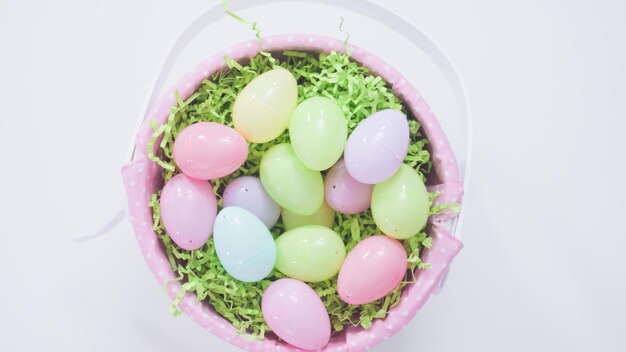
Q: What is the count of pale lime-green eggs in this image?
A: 5